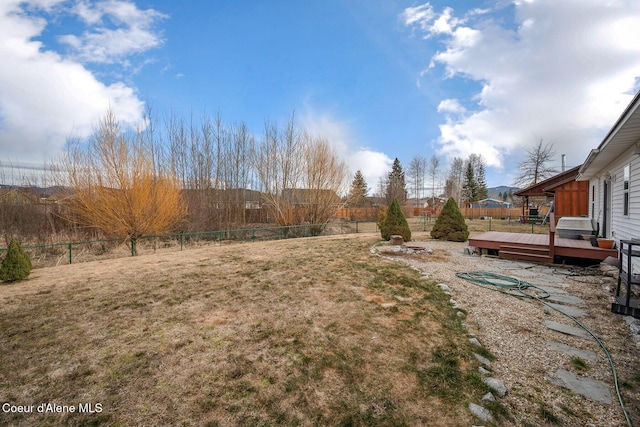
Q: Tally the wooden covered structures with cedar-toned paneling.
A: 1